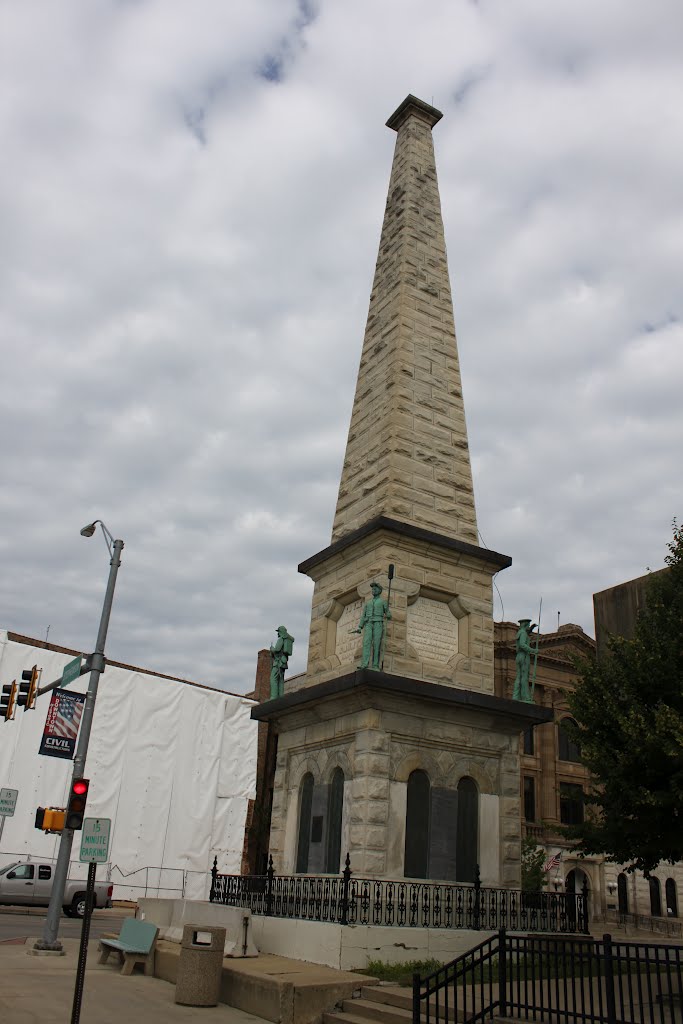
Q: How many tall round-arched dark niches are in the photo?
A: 4